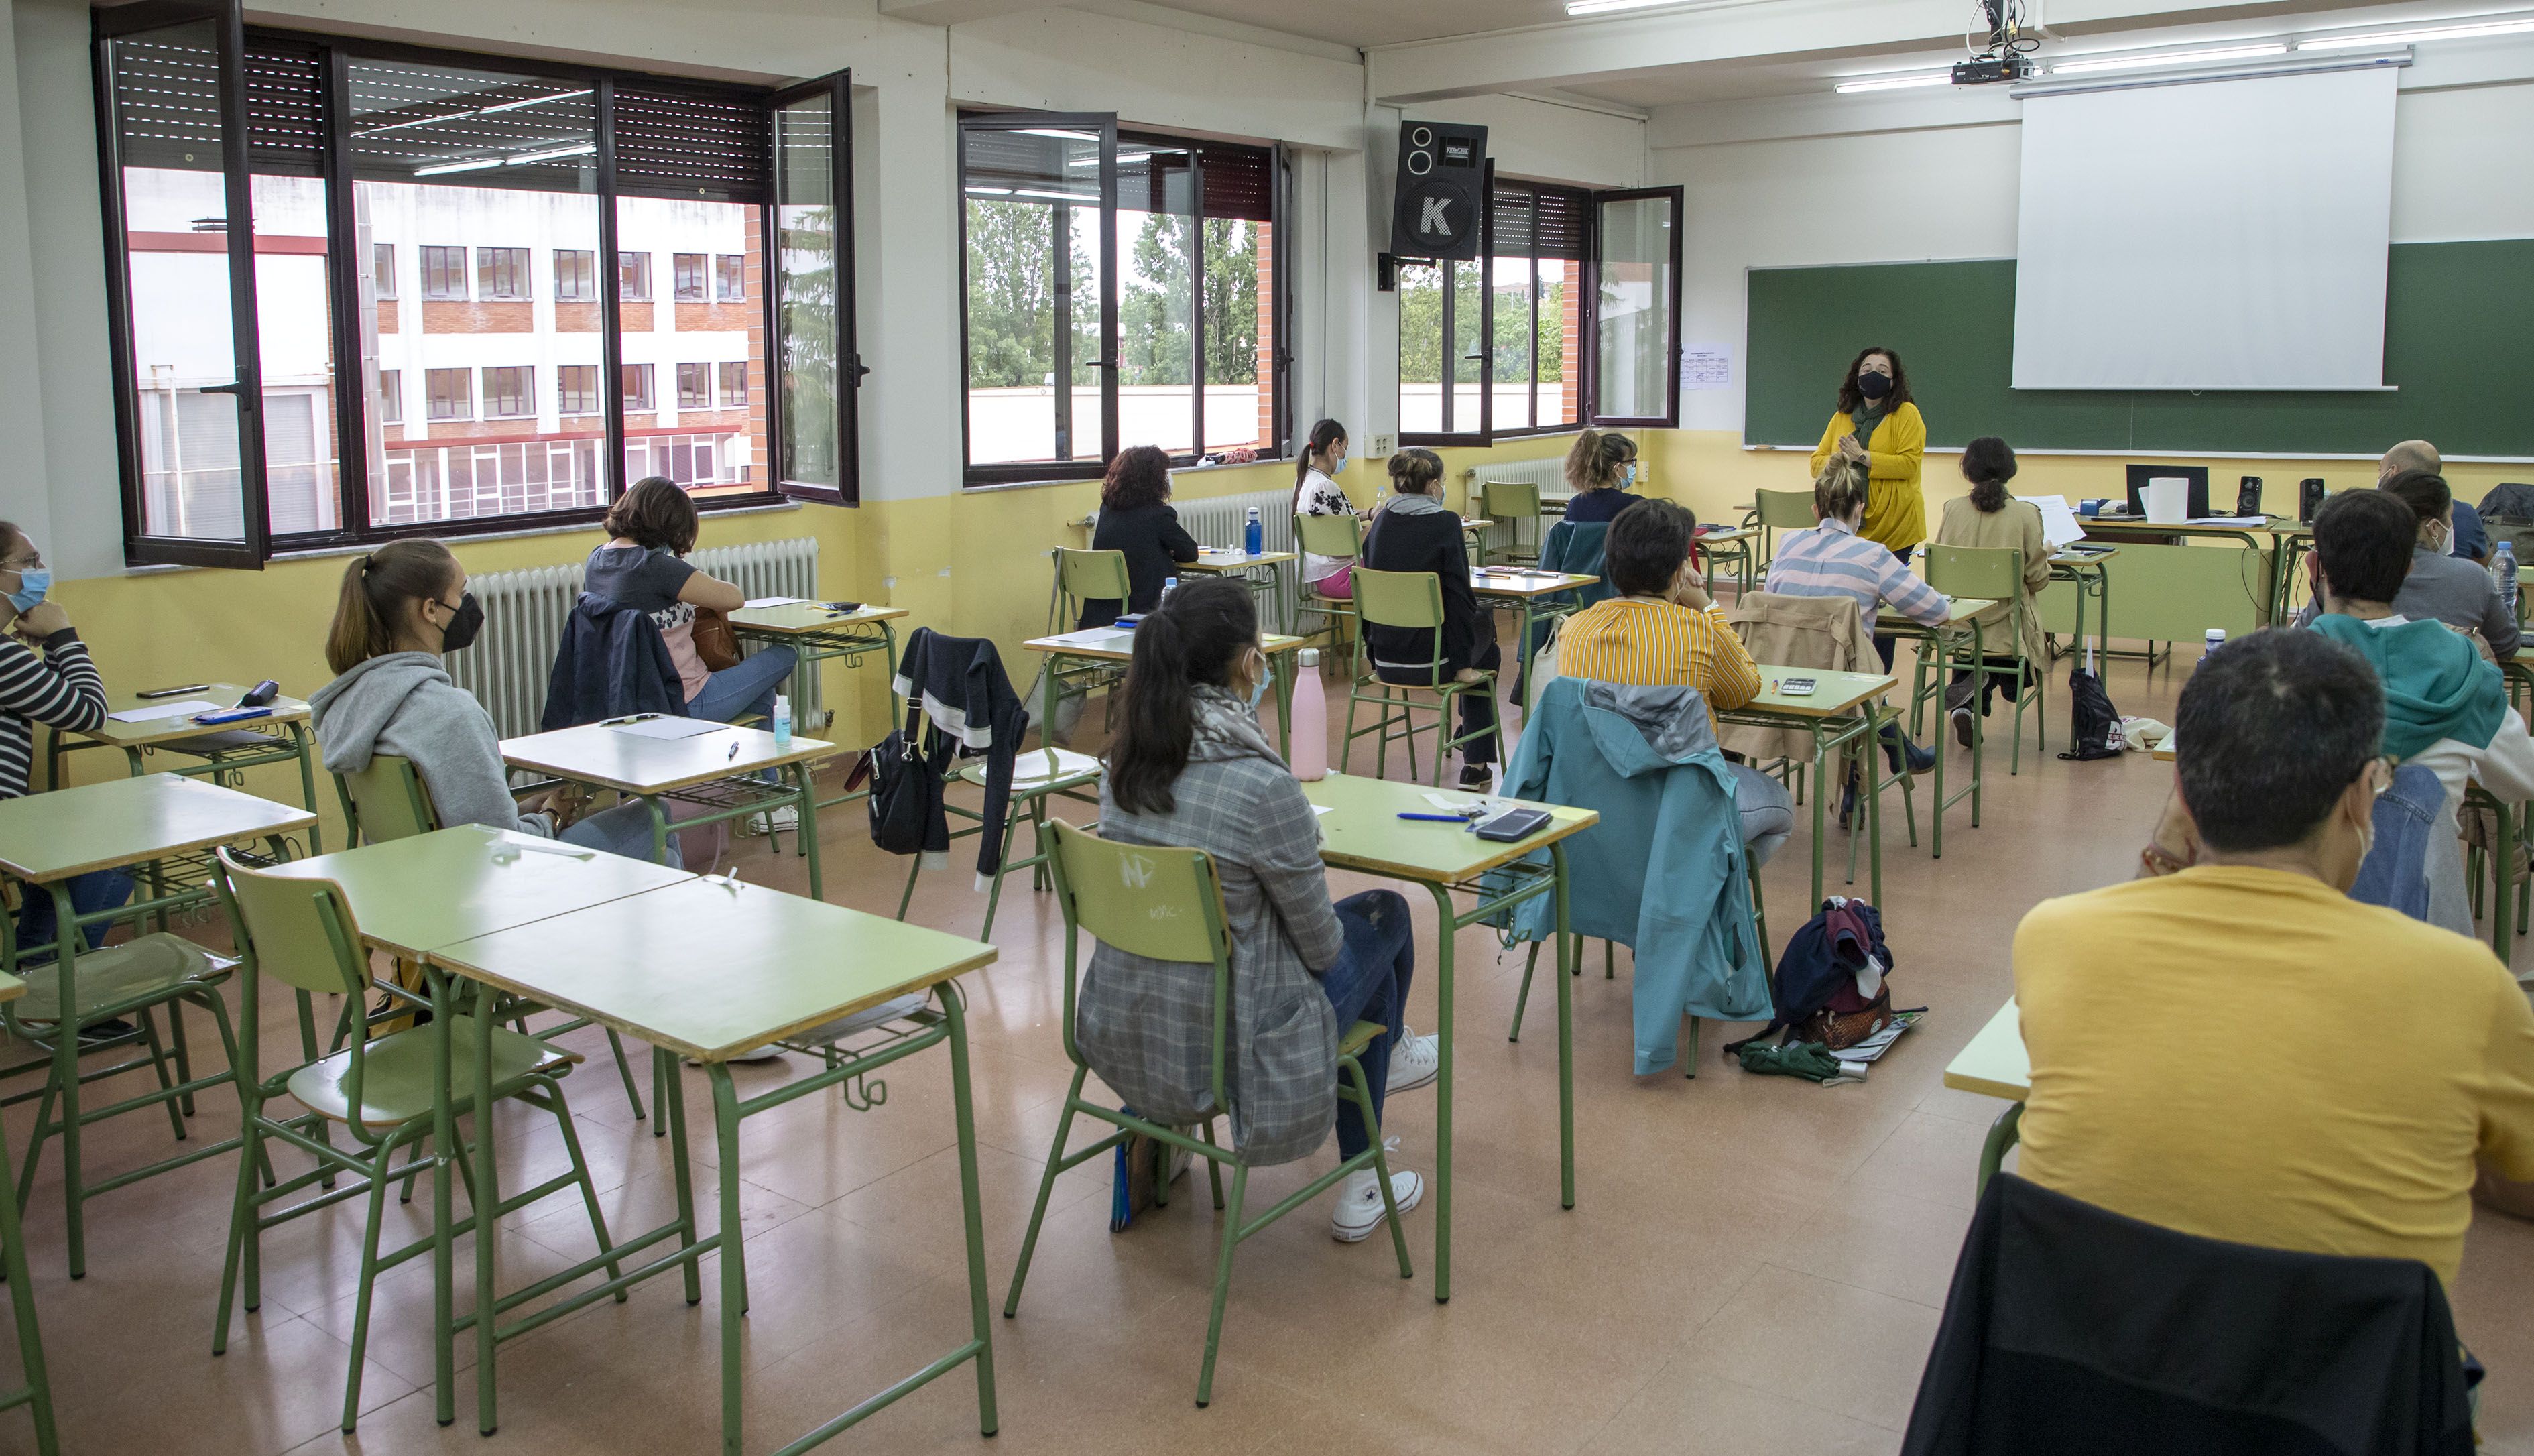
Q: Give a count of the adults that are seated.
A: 15